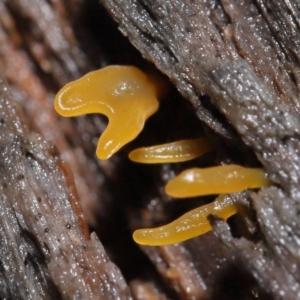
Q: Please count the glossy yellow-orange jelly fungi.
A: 4